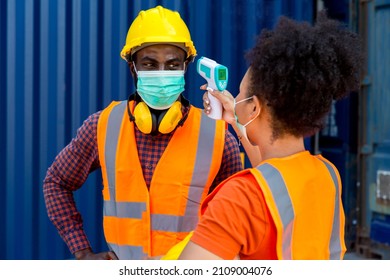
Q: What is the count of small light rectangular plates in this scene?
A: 1